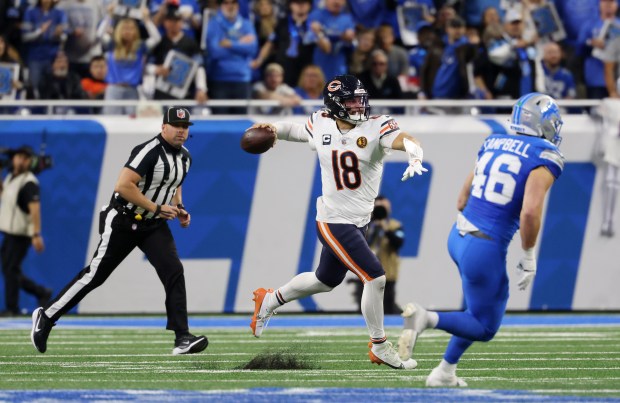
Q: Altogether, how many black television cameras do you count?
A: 1